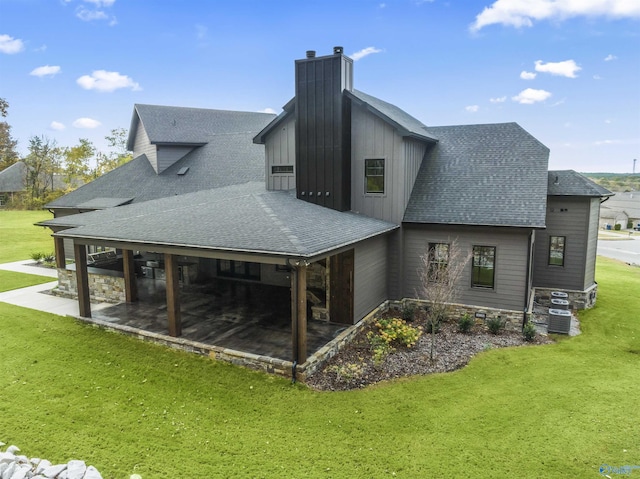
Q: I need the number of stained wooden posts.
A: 5